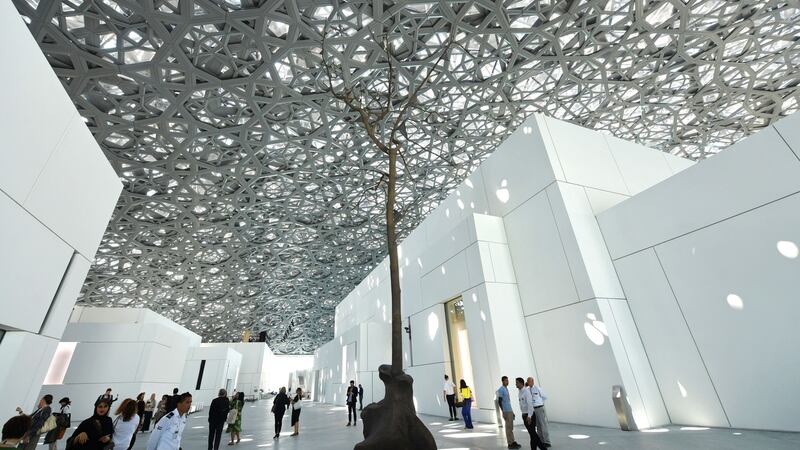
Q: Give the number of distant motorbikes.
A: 0